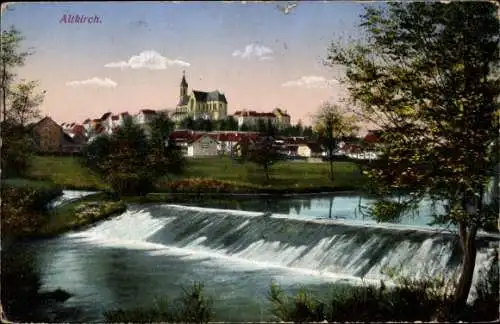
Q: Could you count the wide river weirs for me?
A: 1